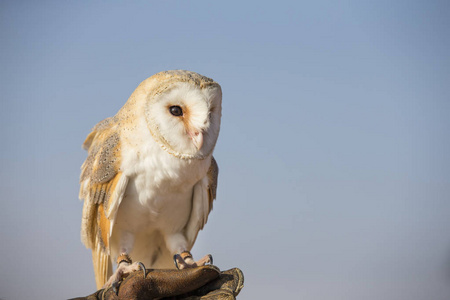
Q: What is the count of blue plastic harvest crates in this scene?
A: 0